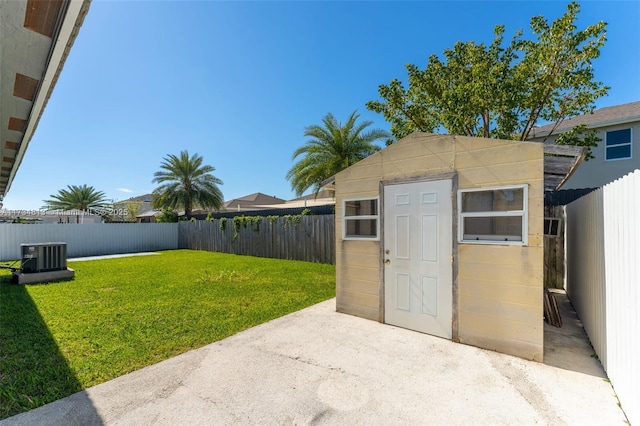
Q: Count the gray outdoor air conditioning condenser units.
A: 1